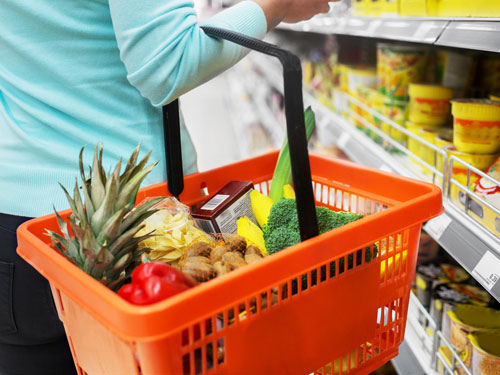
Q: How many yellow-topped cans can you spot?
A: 2